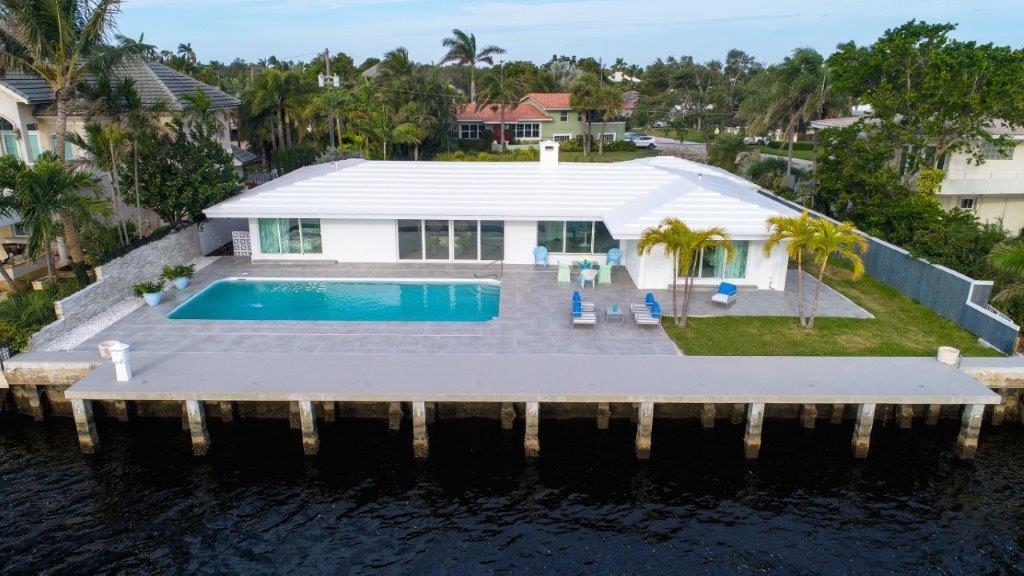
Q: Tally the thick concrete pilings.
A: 9